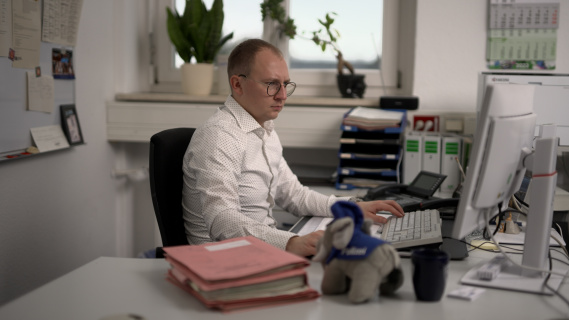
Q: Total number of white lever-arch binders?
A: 3